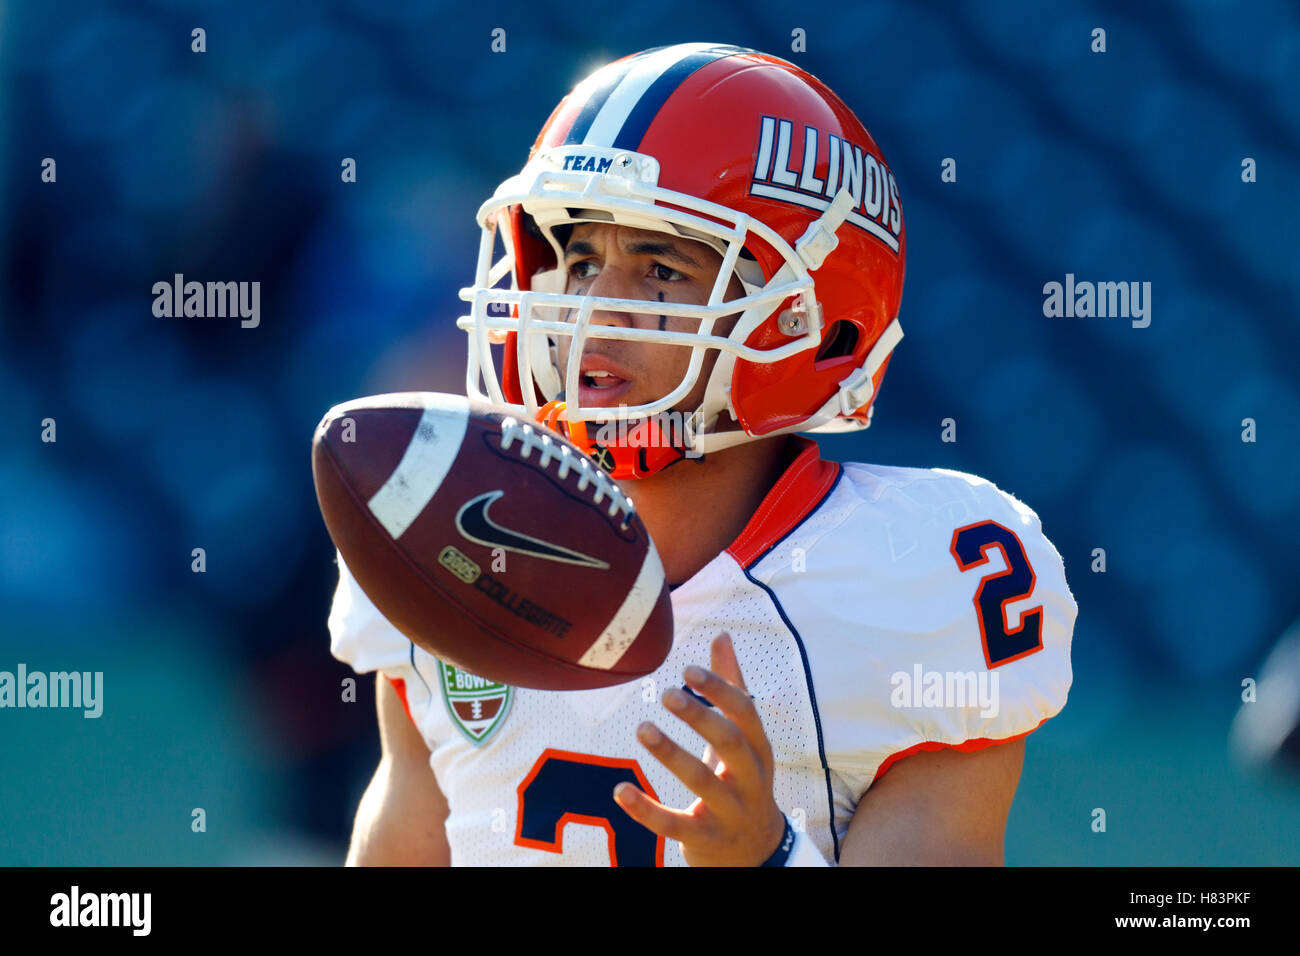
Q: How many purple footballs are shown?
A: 0